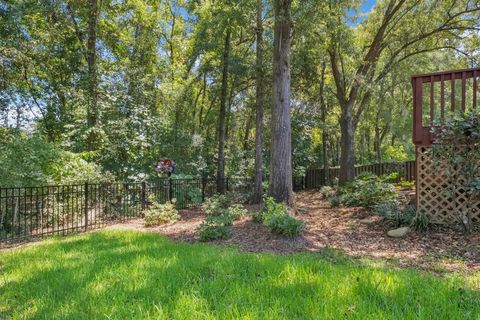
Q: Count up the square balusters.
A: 5